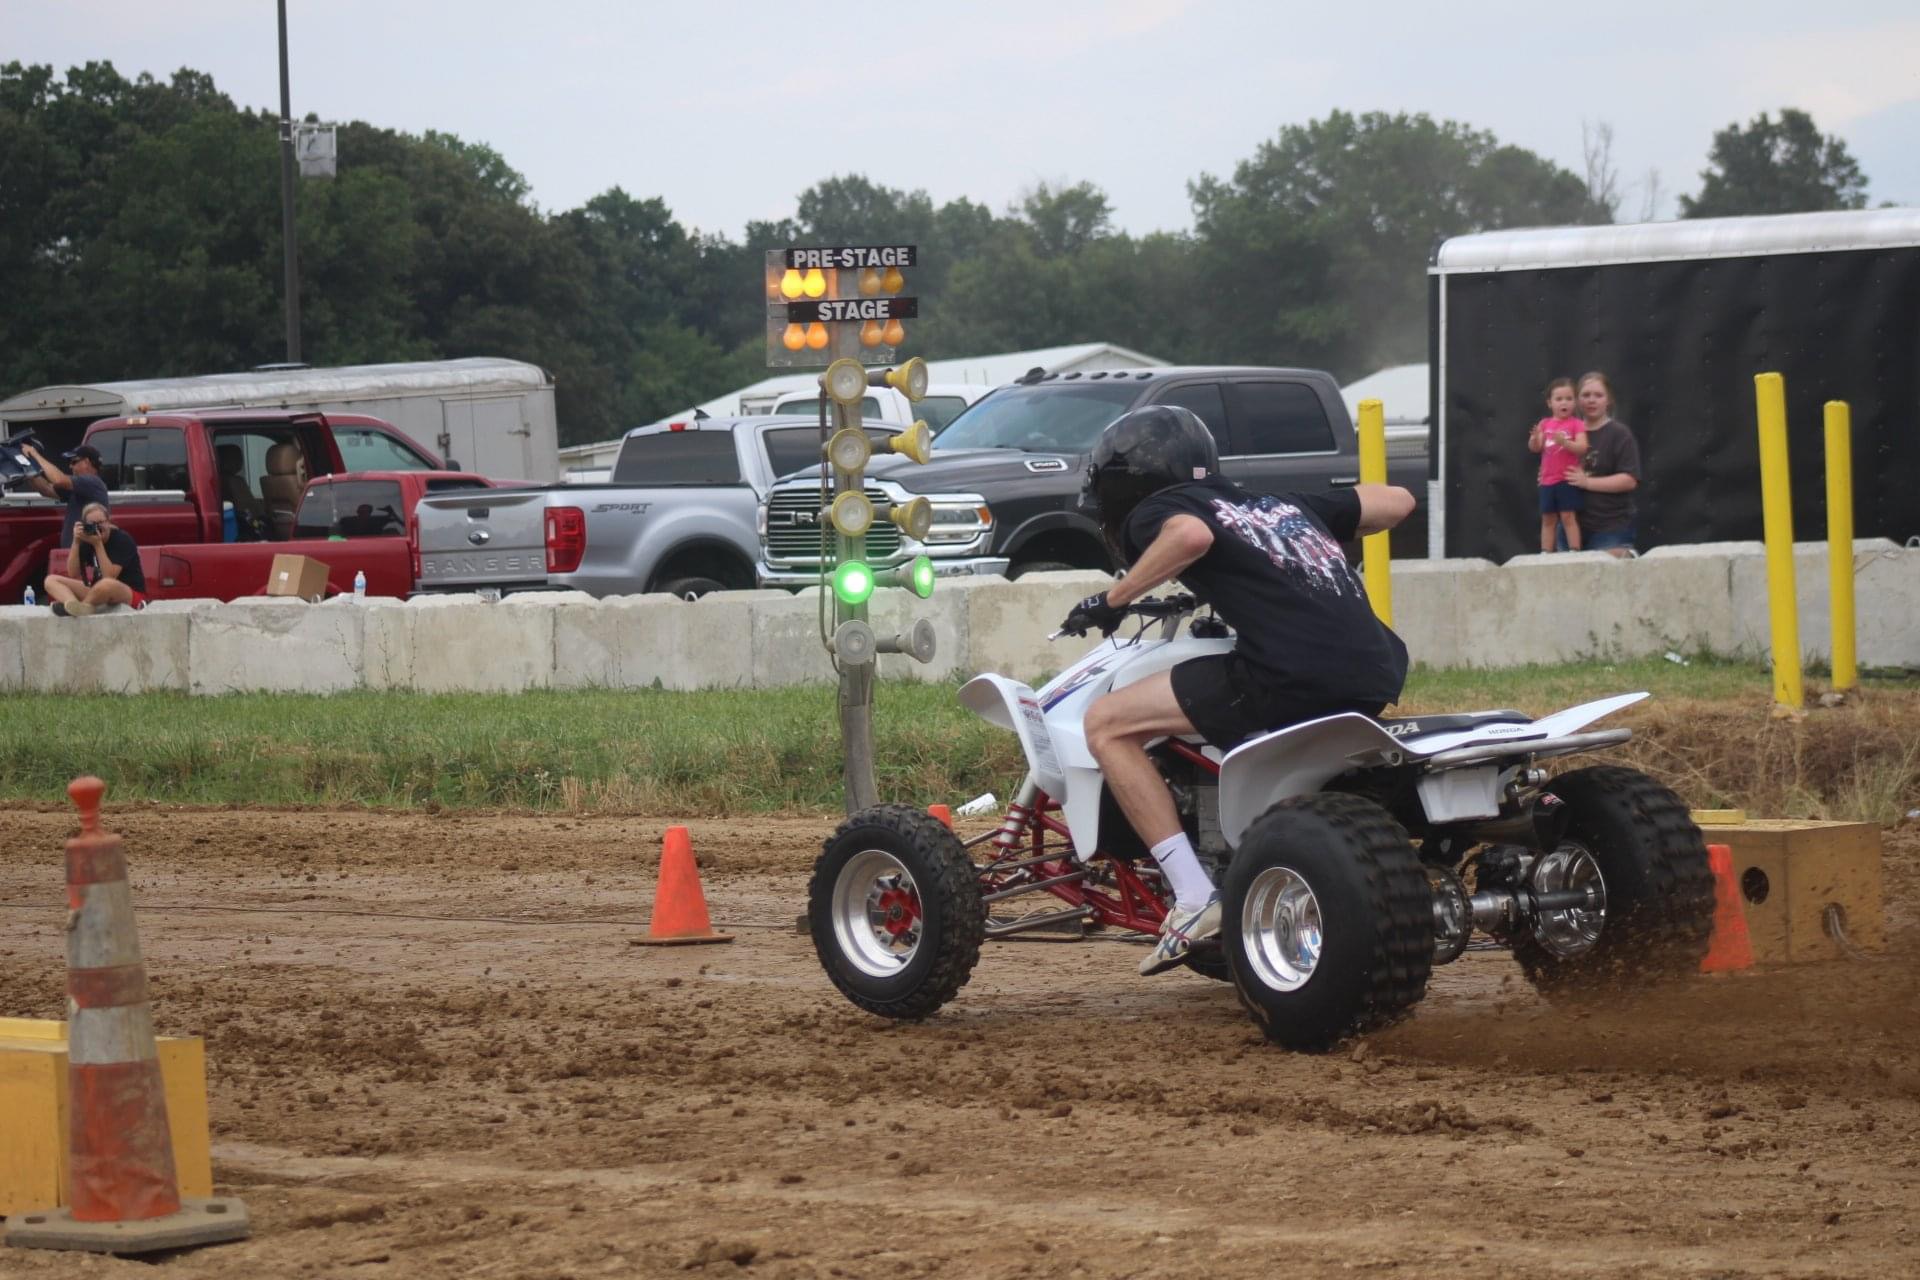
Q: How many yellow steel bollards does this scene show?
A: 3